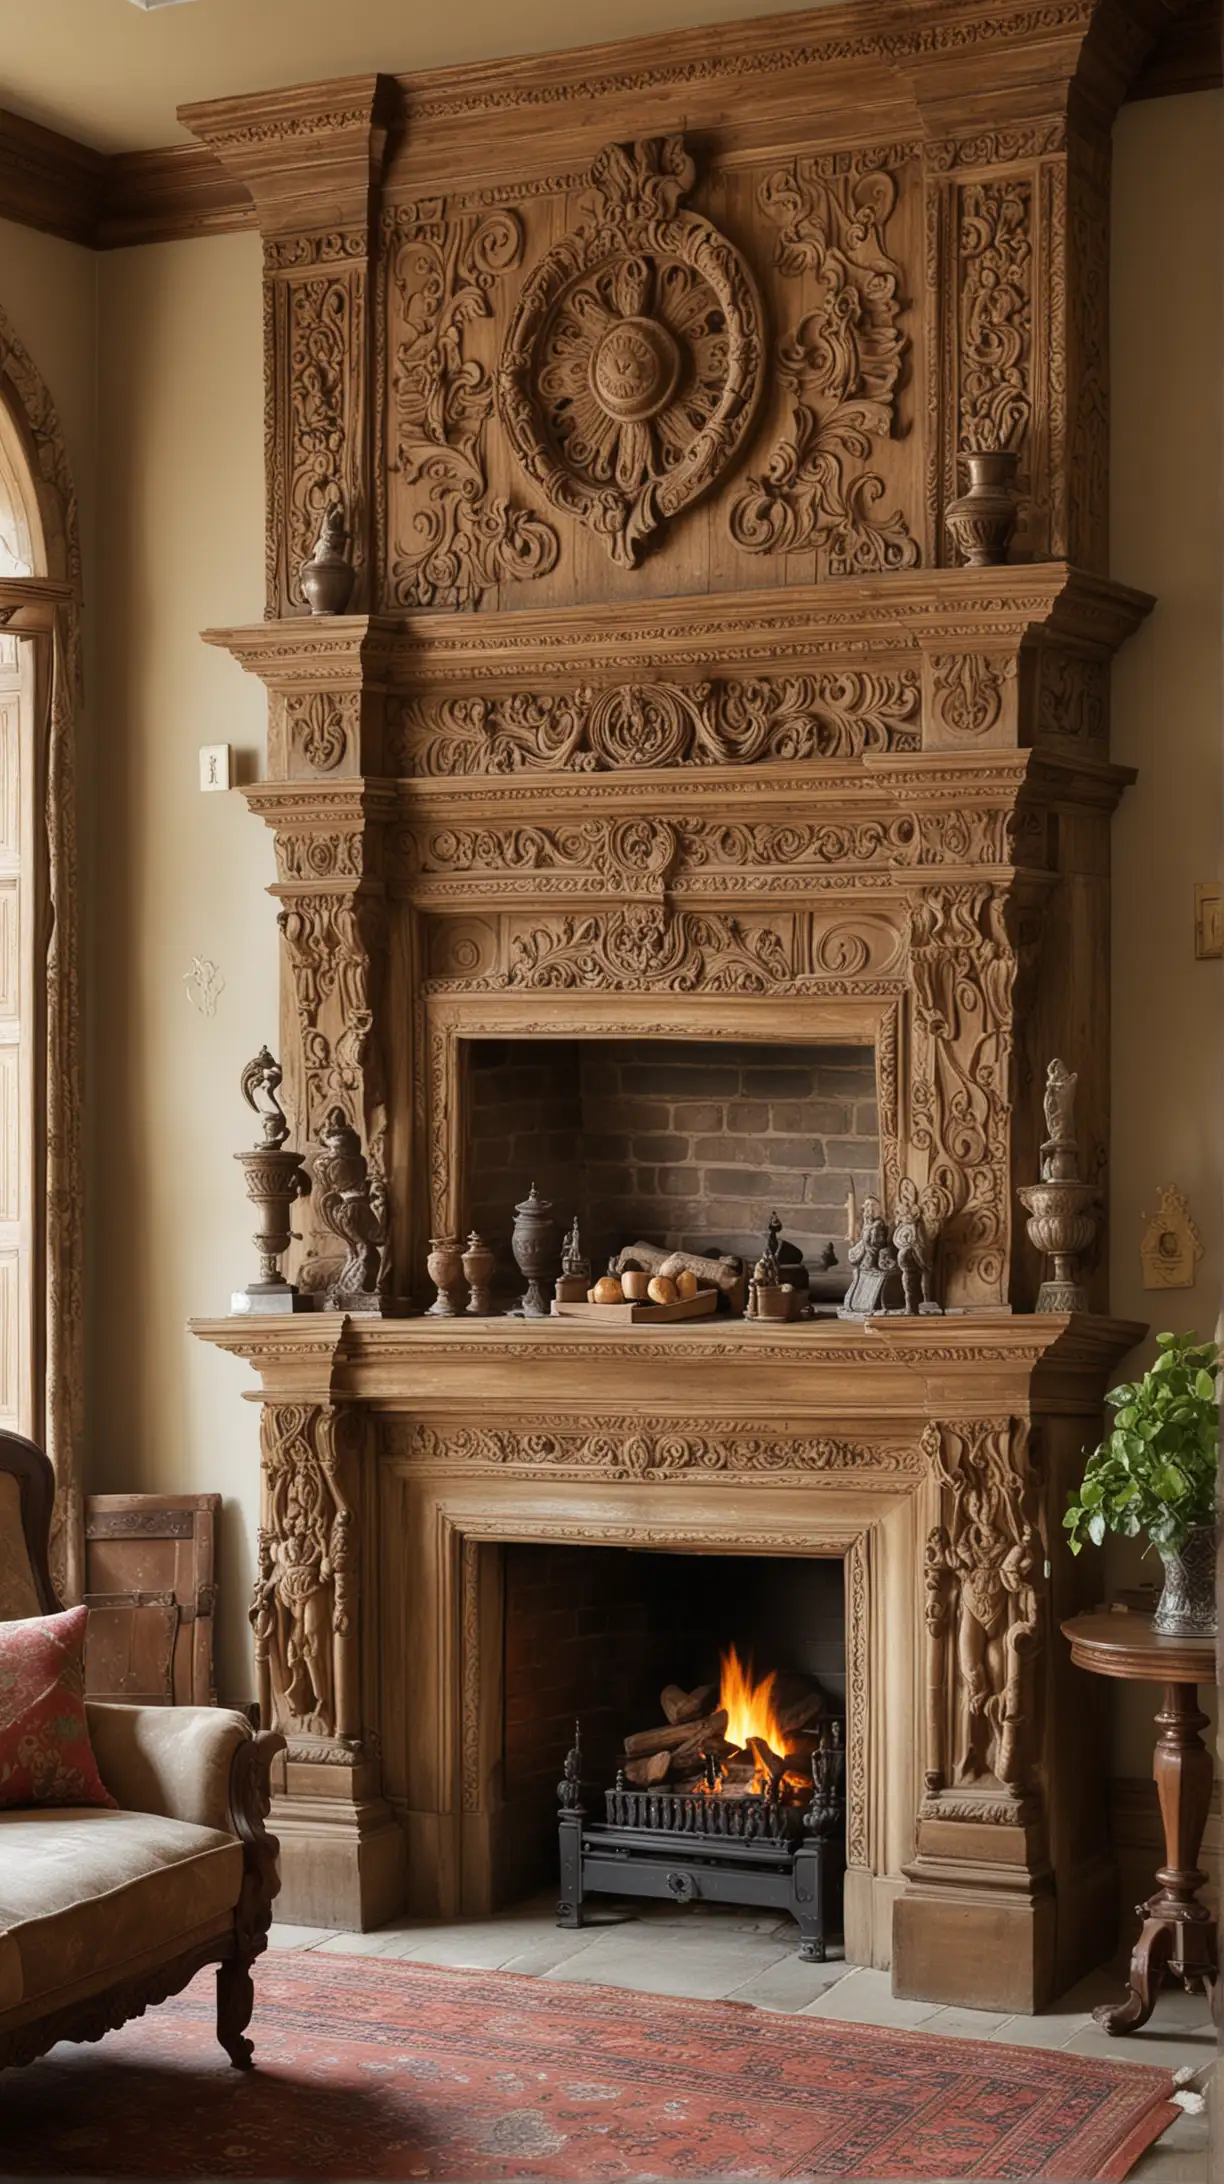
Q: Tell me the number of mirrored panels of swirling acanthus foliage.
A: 2